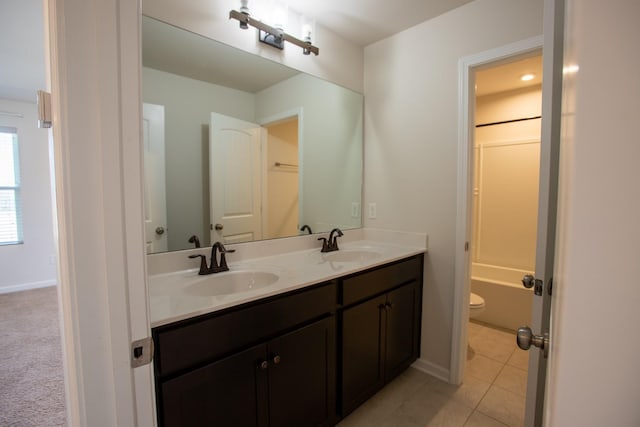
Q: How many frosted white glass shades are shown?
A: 3